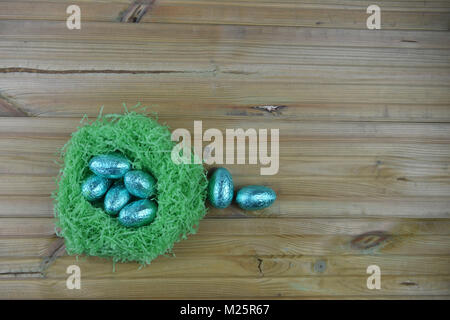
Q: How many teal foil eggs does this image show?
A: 7